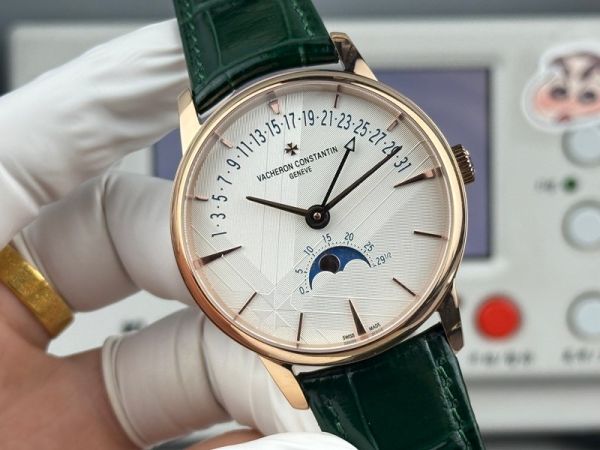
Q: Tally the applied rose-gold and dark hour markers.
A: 12